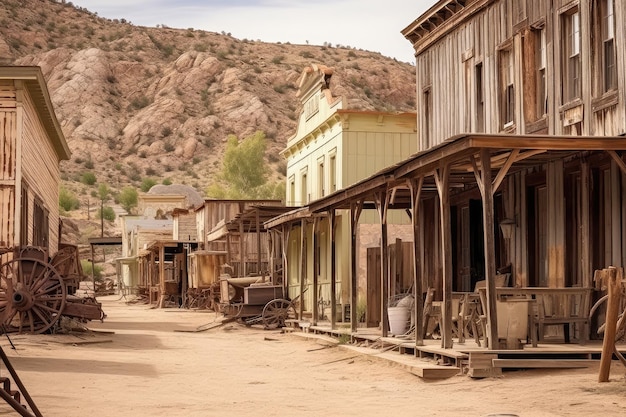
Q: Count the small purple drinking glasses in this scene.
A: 0